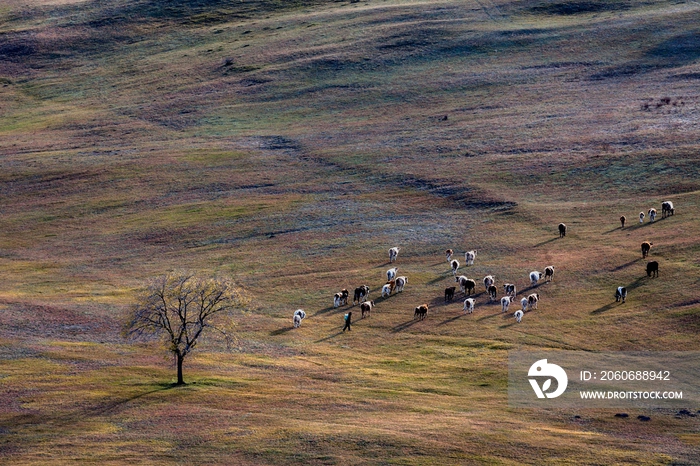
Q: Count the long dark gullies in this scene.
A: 1